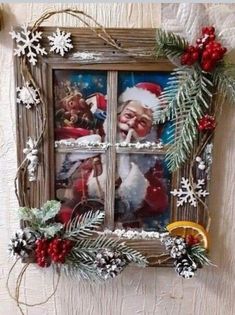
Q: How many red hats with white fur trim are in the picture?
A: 1